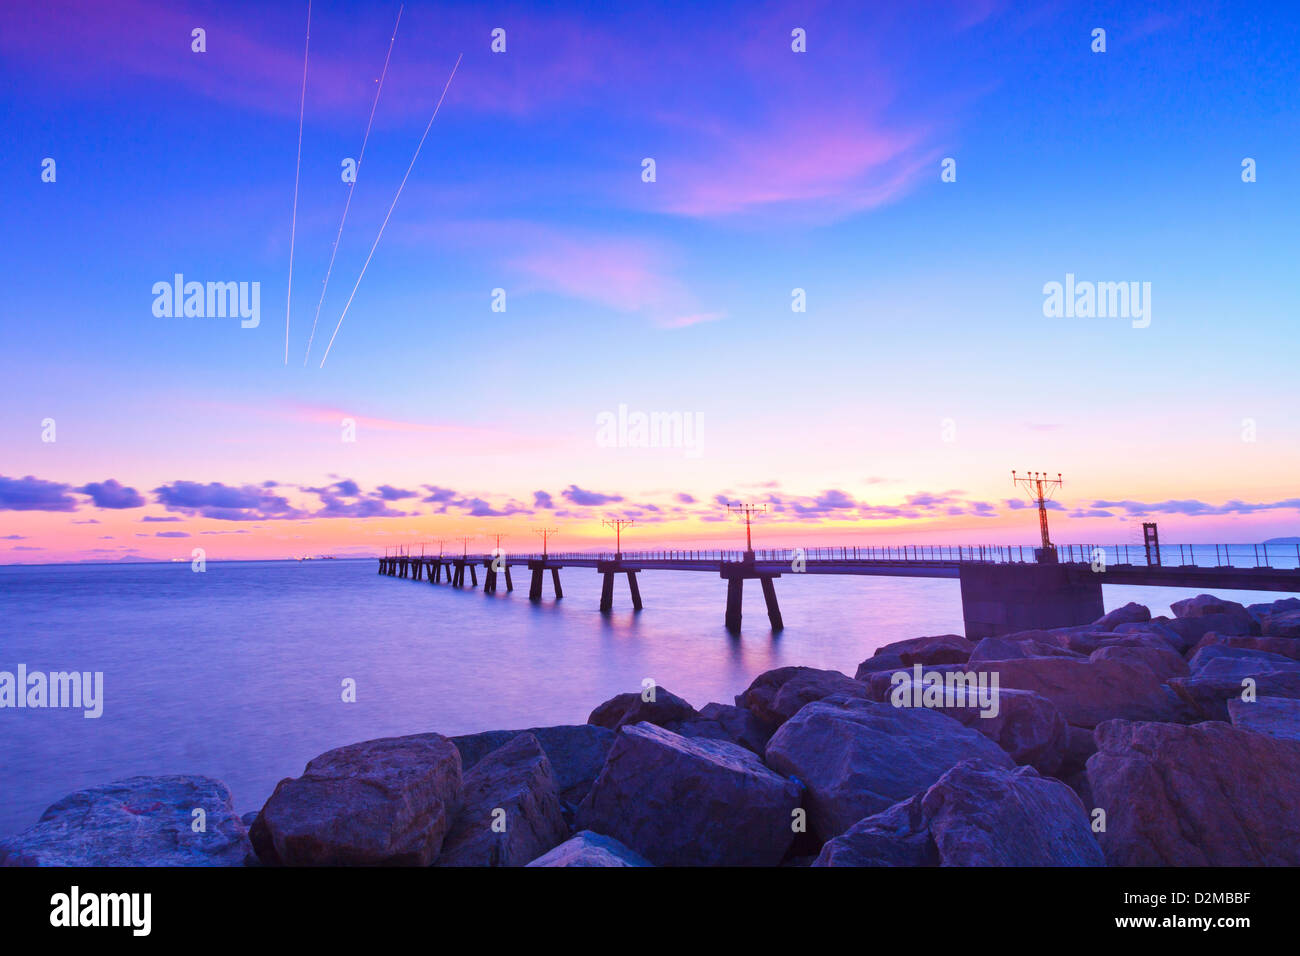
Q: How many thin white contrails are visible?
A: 3